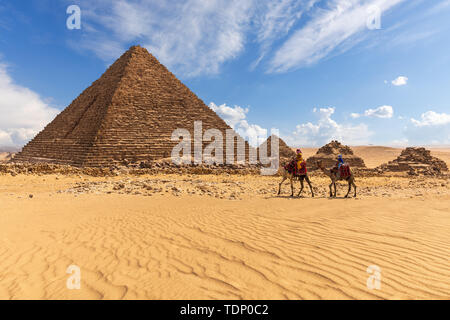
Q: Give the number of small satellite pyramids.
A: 3